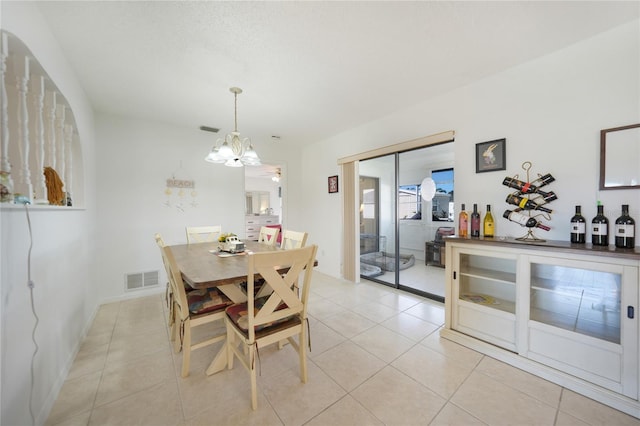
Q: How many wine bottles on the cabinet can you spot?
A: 11